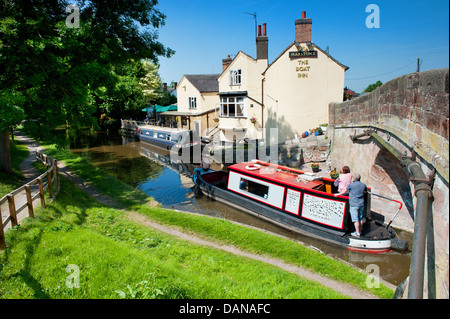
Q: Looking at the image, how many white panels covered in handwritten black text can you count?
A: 2